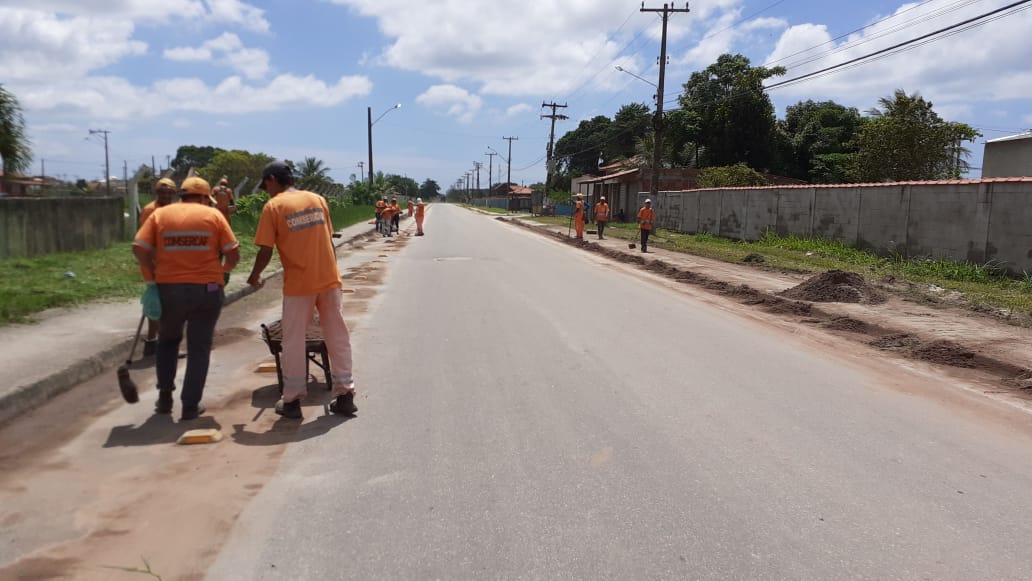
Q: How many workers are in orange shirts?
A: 13